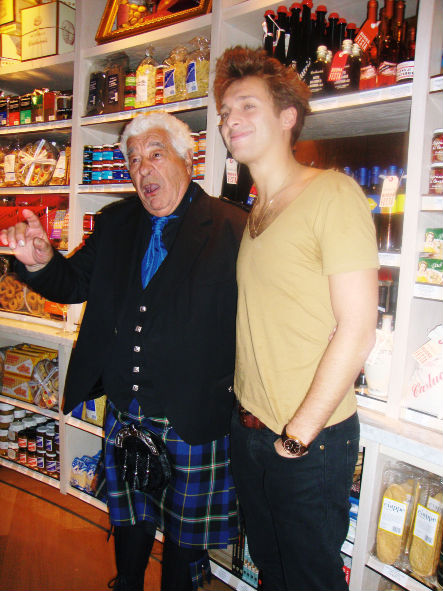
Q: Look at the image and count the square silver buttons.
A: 5